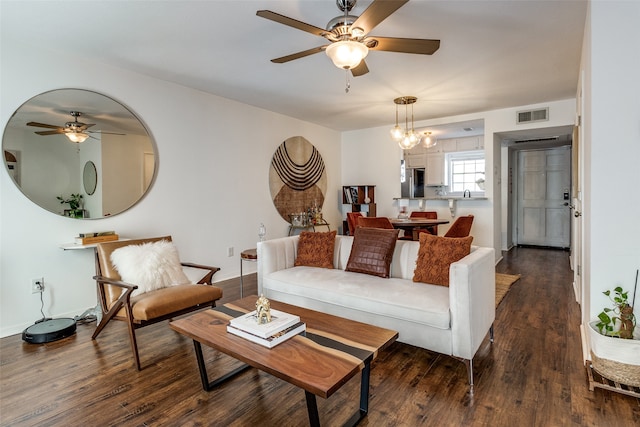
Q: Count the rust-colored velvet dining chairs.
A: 4